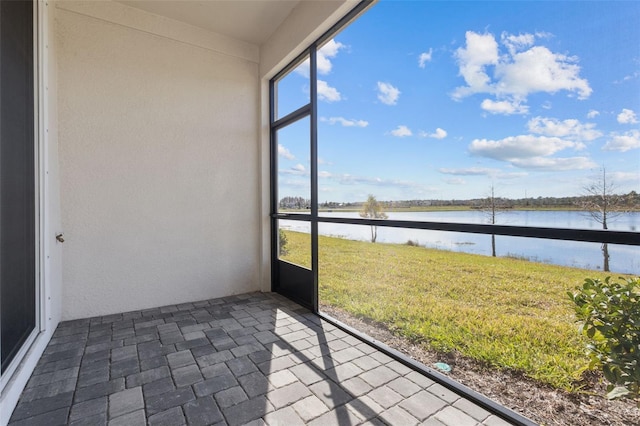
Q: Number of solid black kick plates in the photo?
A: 1